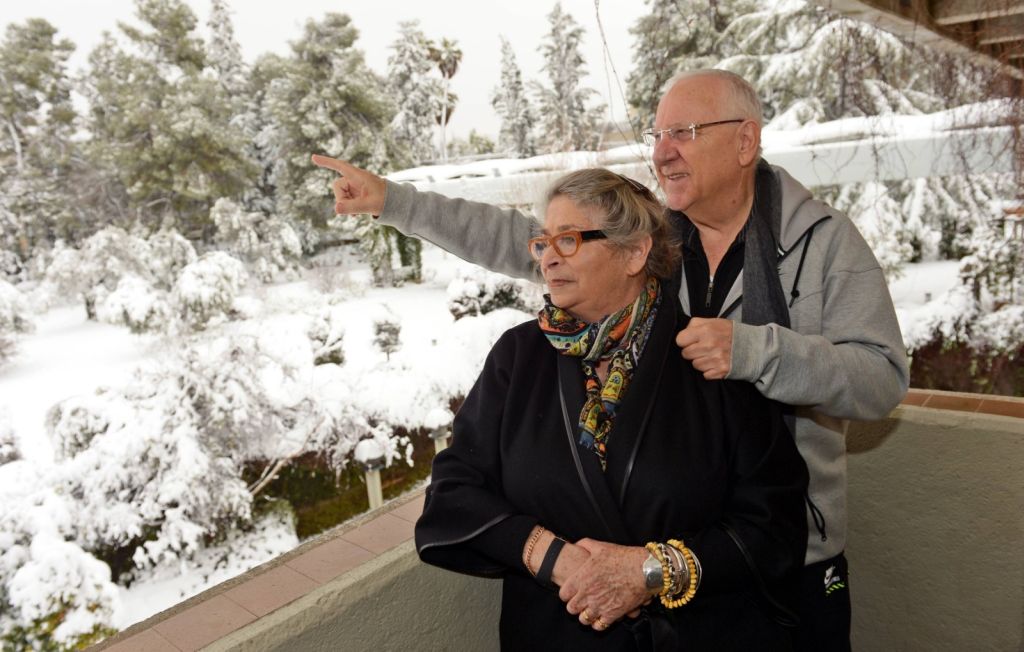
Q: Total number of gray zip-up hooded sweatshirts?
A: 1